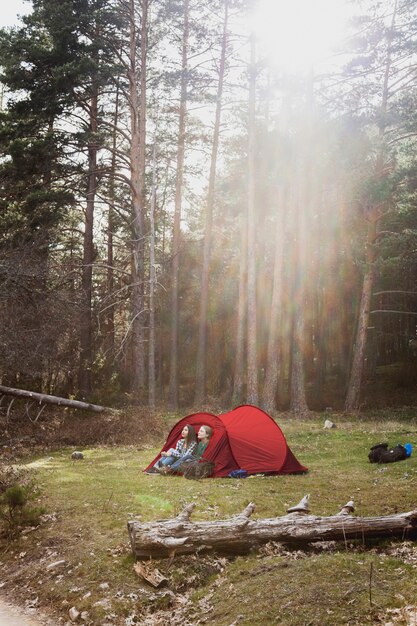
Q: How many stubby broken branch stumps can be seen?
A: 4